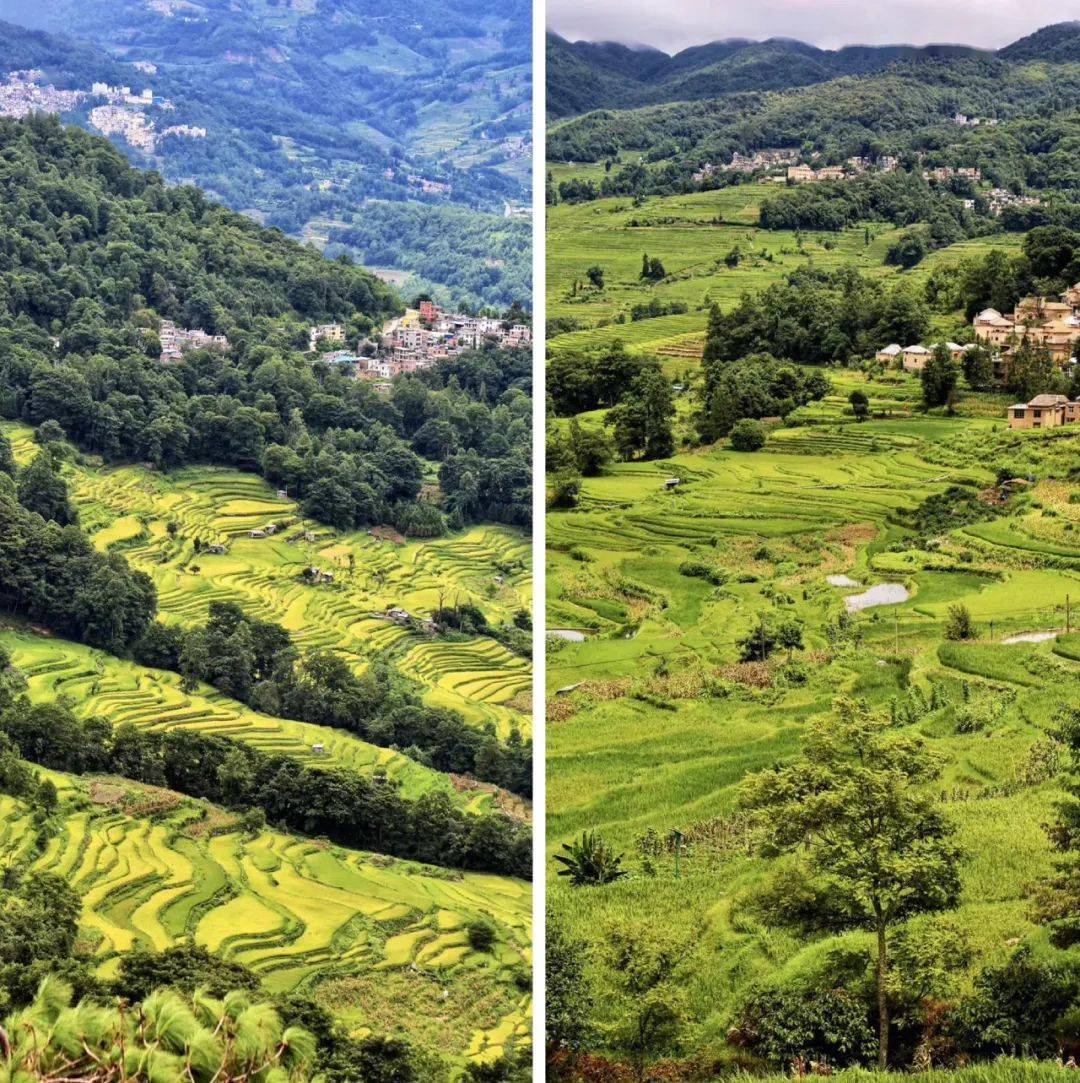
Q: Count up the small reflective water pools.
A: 4